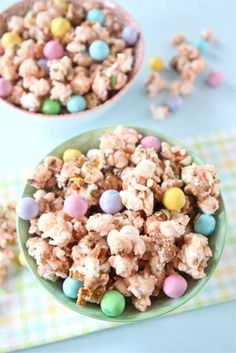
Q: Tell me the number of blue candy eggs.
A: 6